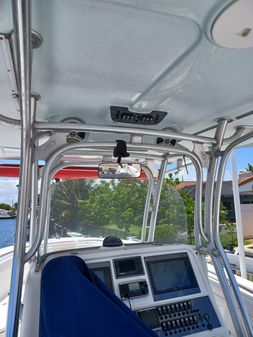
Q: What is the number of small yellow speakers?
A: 0